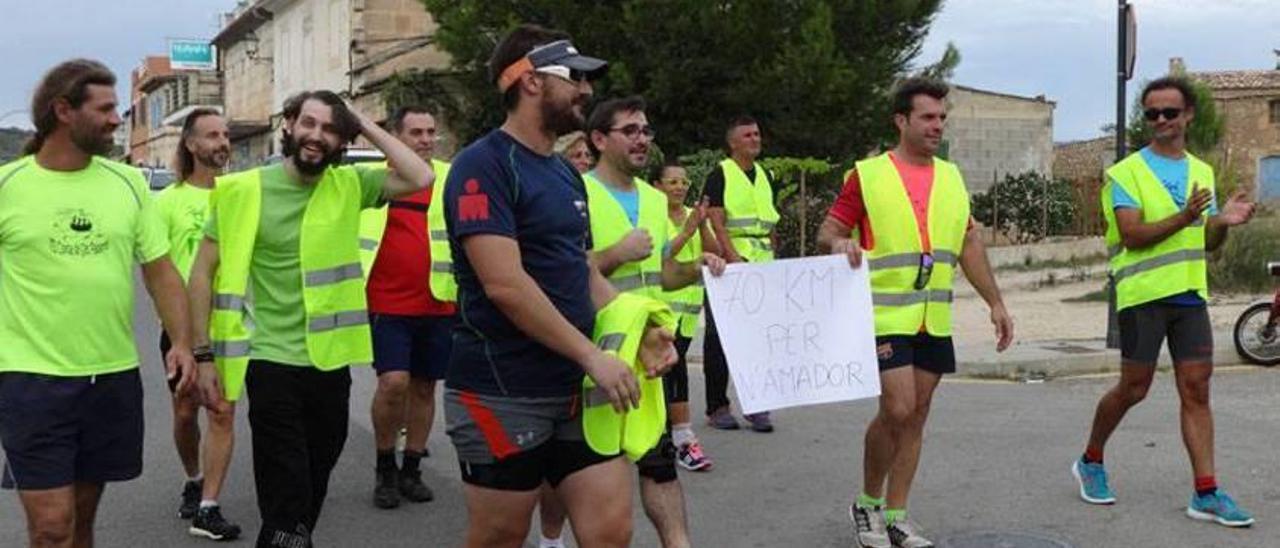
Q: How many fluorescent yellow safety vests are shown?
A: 8